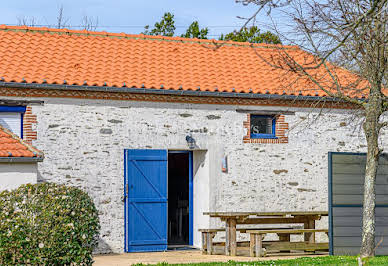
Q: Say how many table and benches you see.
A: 3